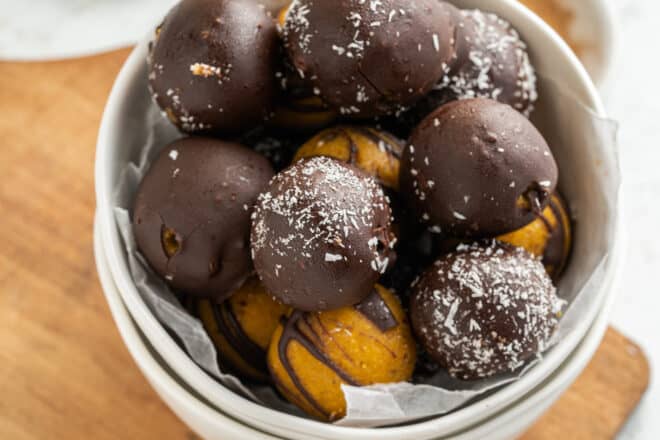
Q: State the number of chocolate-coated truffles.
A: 7